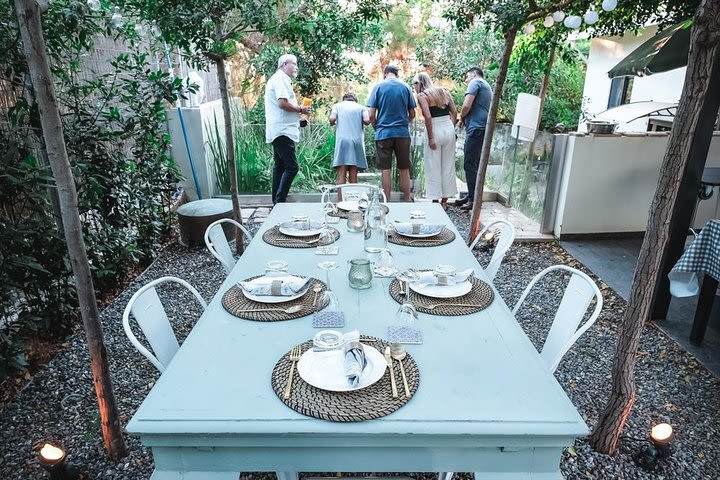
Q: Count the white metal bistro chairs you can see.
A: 5